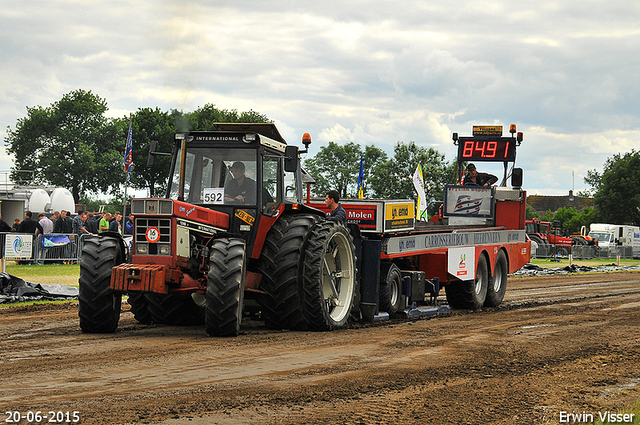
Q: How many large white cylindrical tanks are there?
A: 2